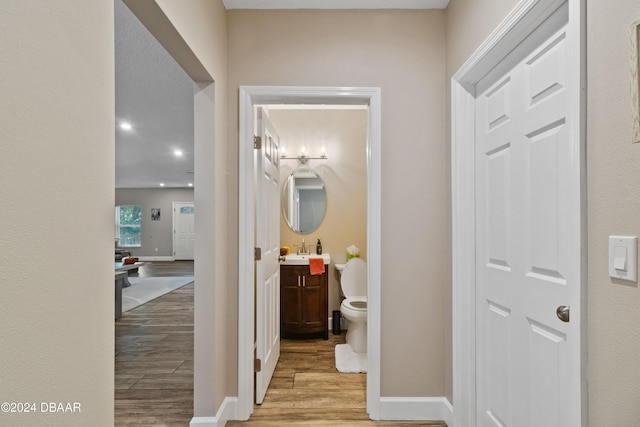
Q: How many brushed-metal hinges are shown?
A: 3